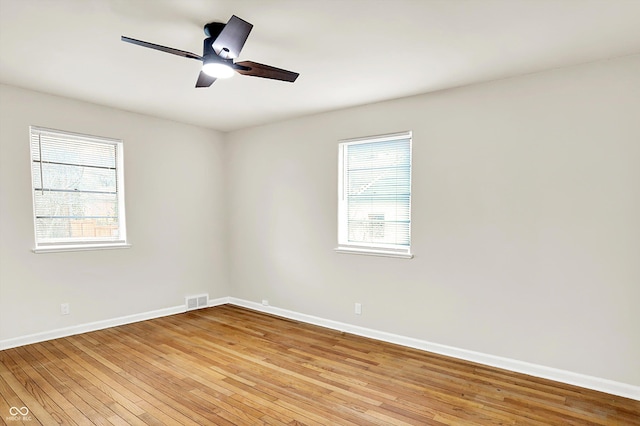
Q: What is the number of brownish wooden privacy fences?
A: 1